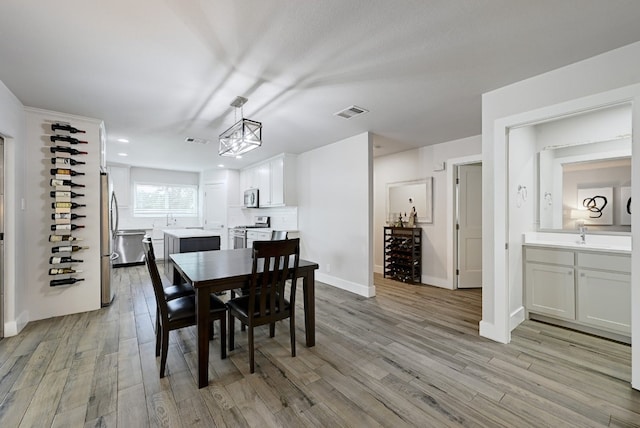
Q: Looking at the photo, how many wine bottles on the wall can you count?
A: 15